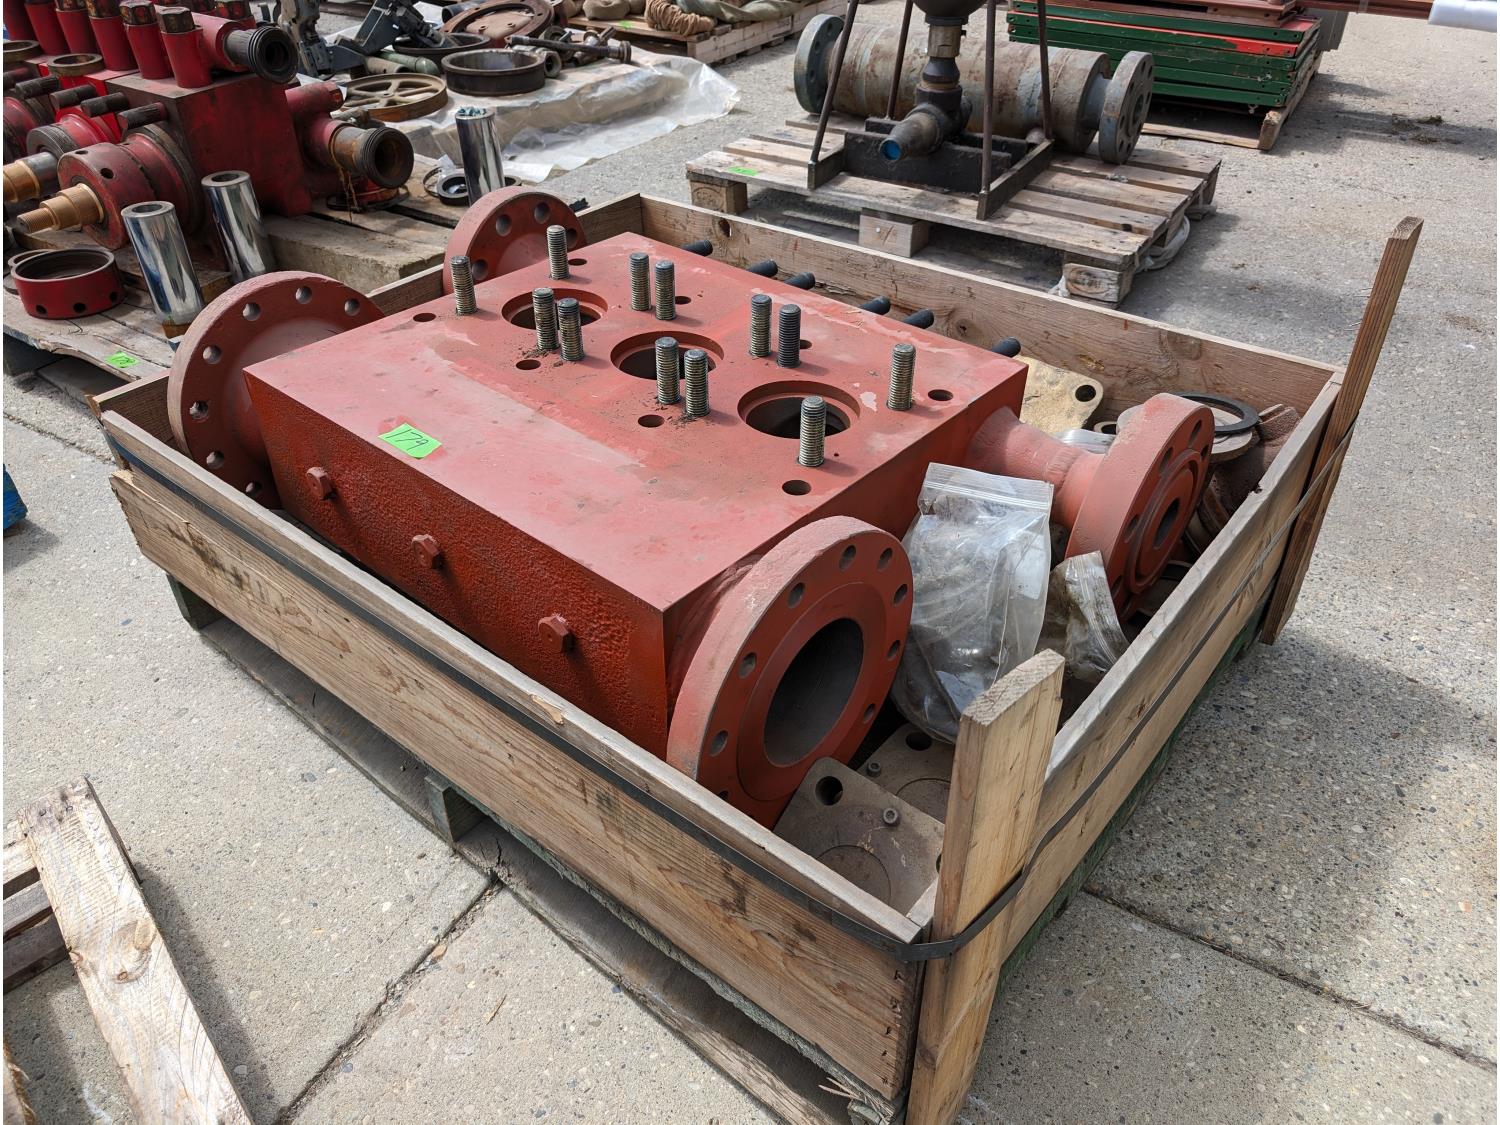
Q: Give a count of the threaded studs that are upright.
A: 12